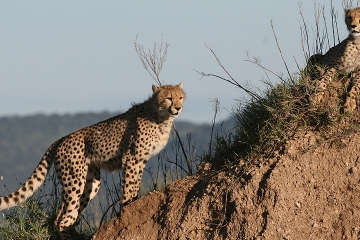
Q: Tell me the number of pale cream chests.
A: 2